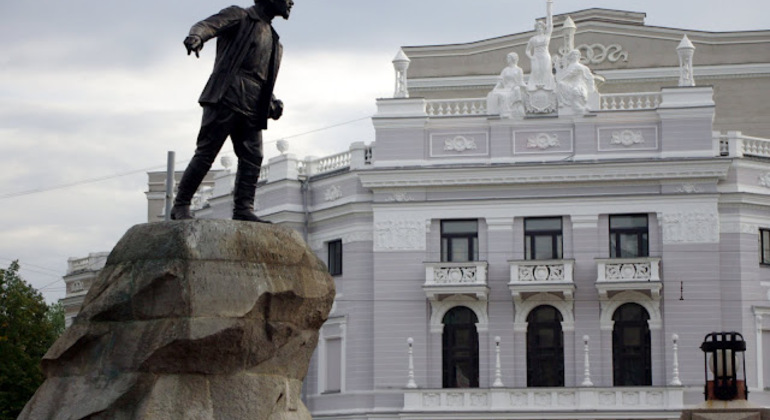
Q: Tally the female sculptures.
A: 3